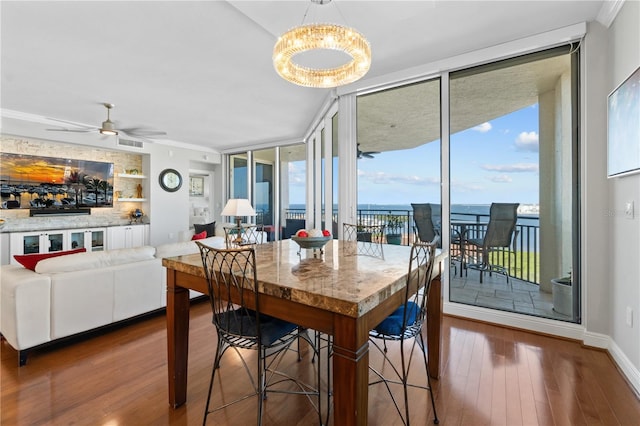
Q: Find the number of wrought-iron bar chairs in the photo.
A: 4